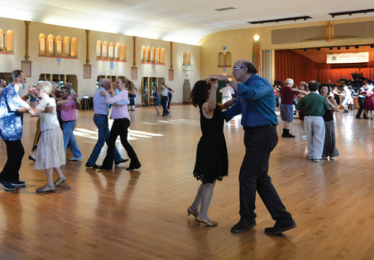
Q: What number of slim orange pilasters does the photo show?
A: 4